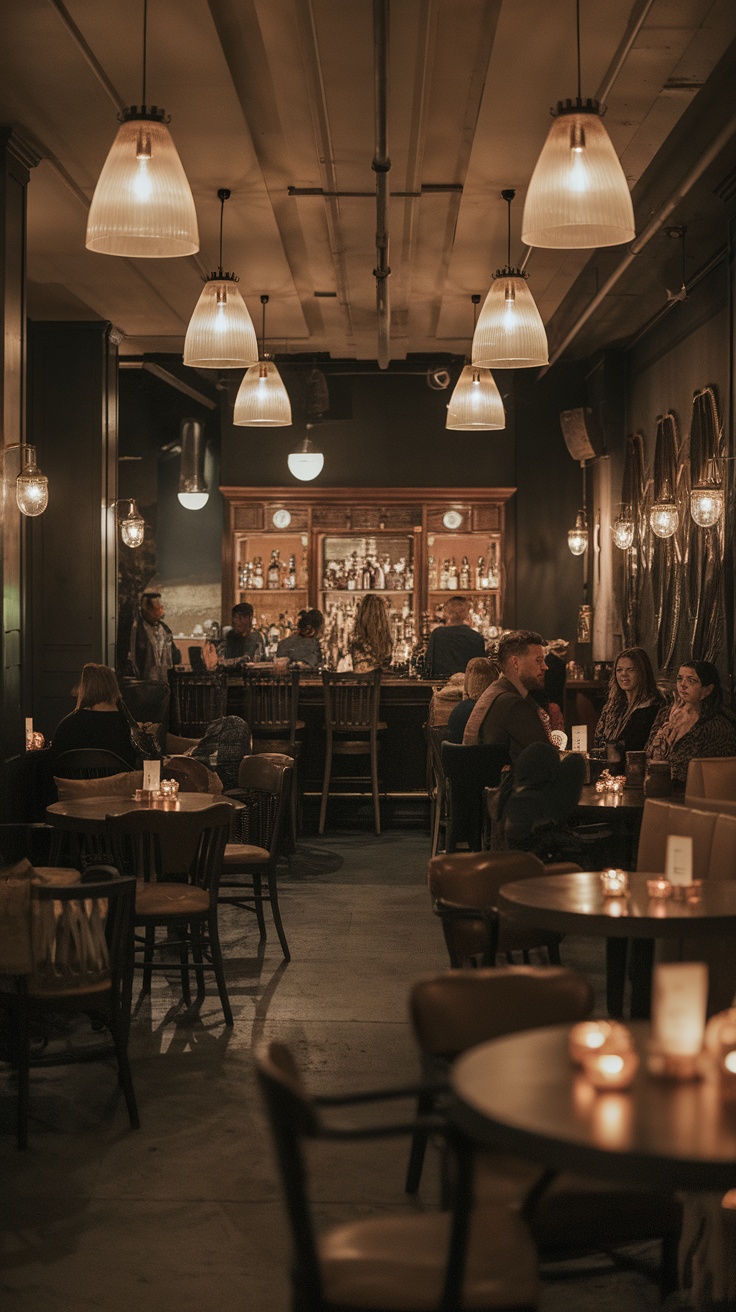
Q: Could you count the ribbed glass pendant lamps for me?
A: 6